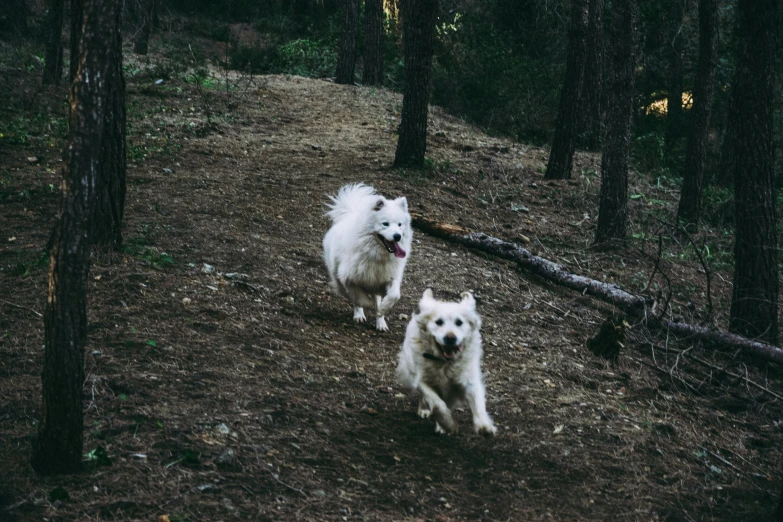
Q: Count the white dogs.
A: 2